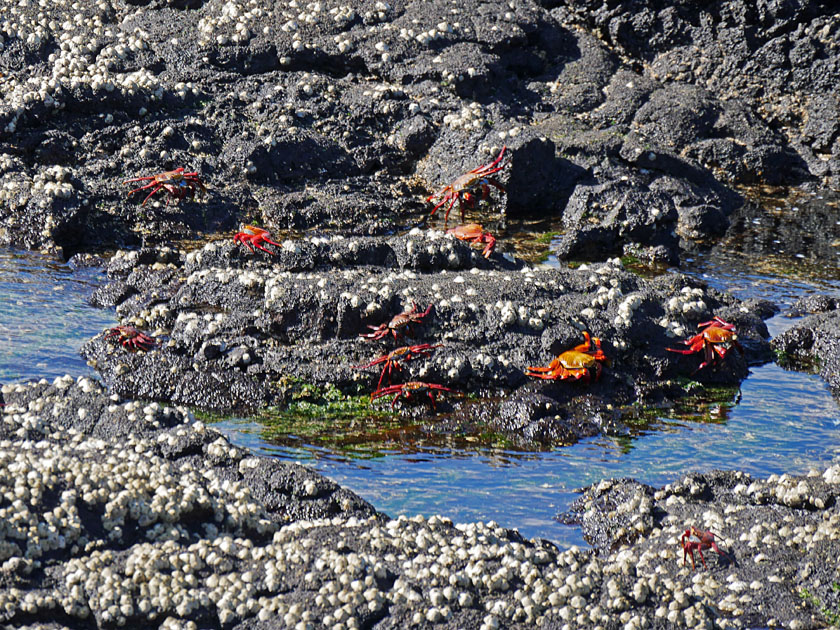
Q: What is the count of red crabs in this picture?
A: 11